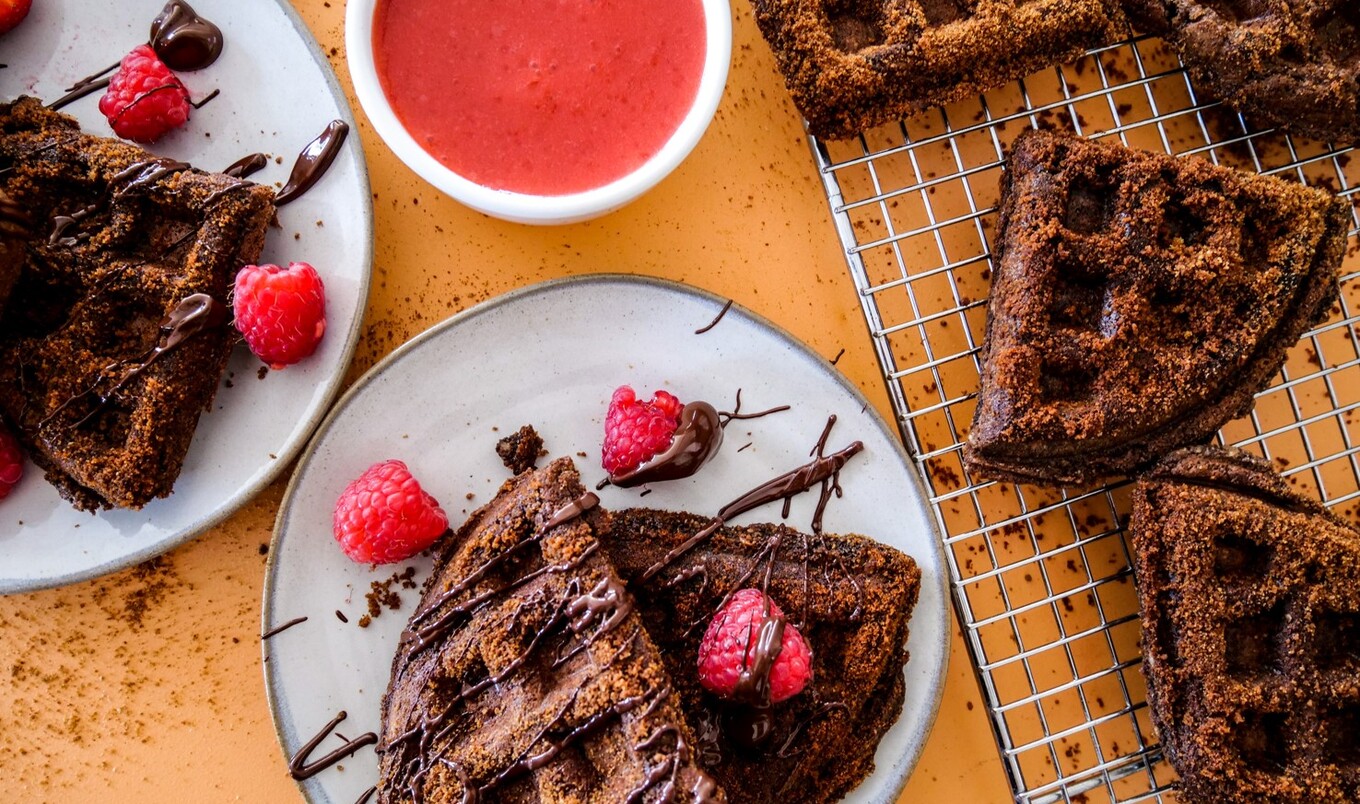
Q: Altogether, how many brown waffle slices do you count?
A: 7